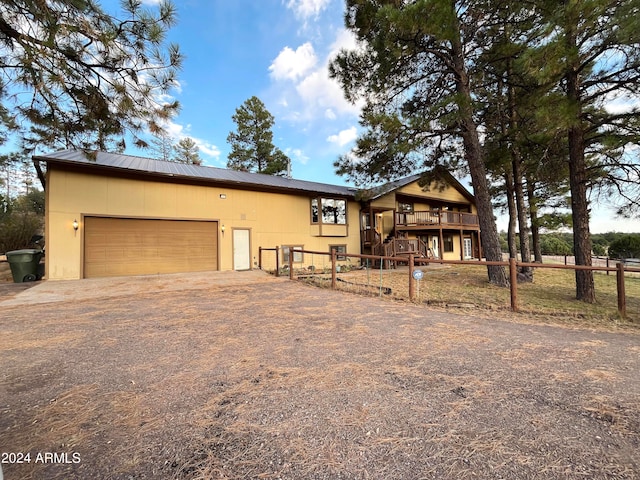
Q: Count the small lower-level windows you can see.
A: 2